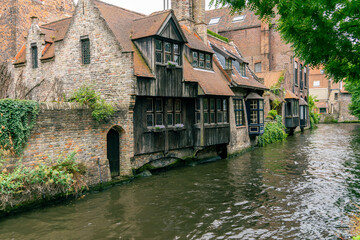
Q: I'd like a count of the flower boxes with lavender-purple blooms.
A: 3